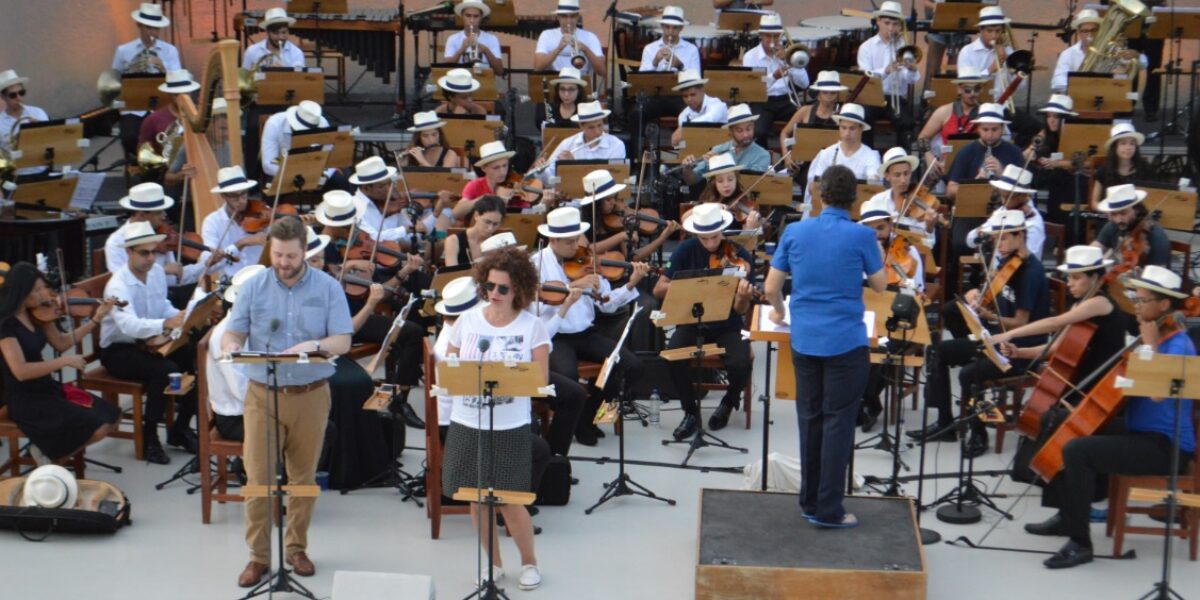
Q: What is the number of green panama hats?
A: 0